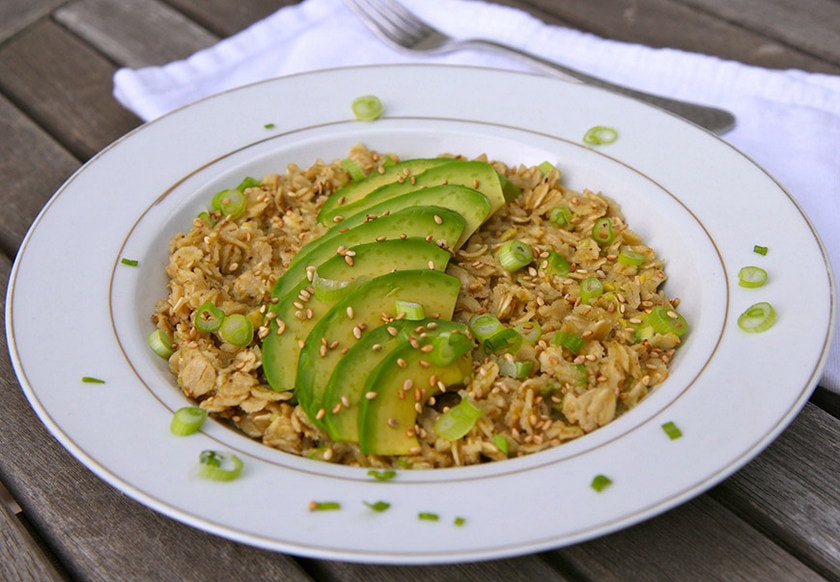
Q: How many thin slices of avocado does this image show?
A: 8